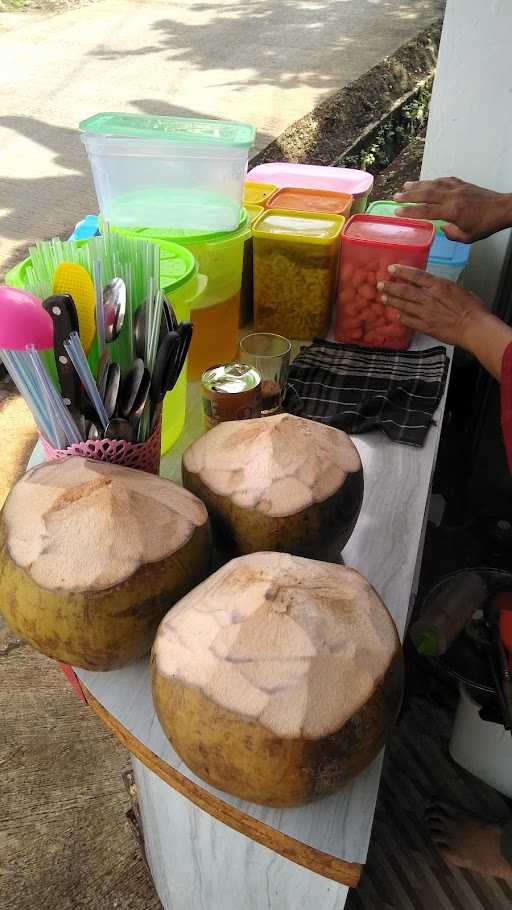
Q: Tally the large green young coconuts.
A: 3